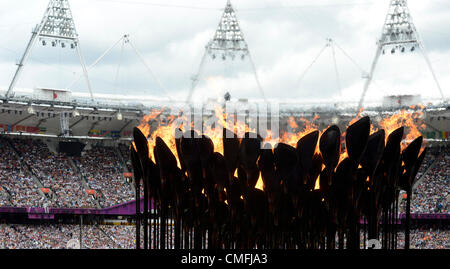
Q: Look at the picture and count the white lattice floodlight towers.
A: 3